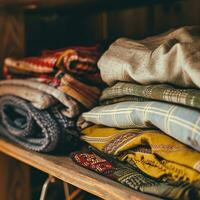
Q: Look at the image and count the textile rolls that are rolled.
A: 1